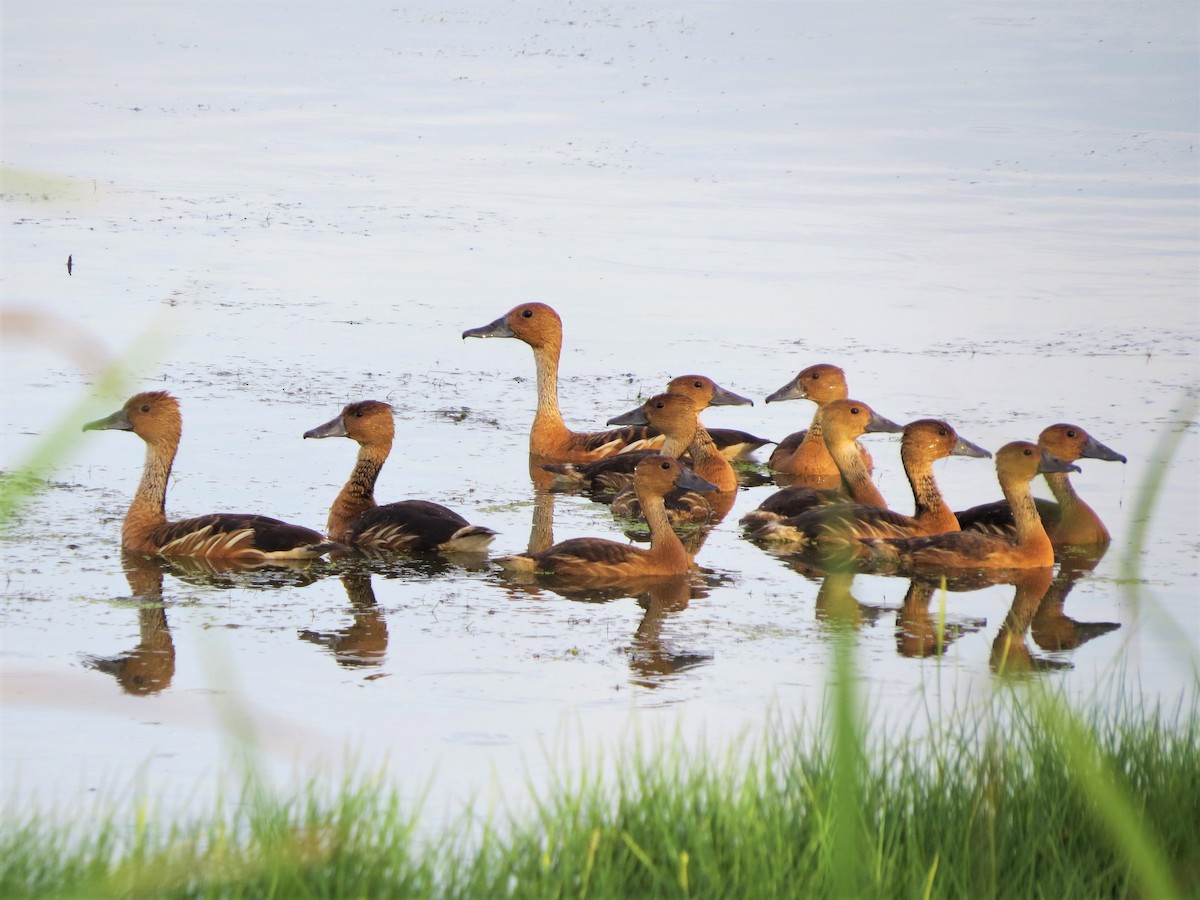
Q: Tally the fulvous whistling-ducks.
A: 11